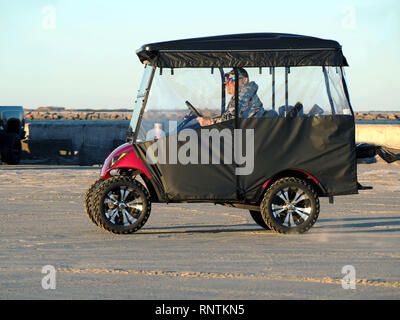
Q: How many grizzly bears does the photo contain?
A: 0